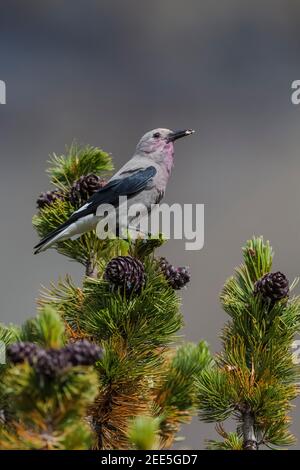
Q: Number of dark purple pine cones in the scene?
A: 8